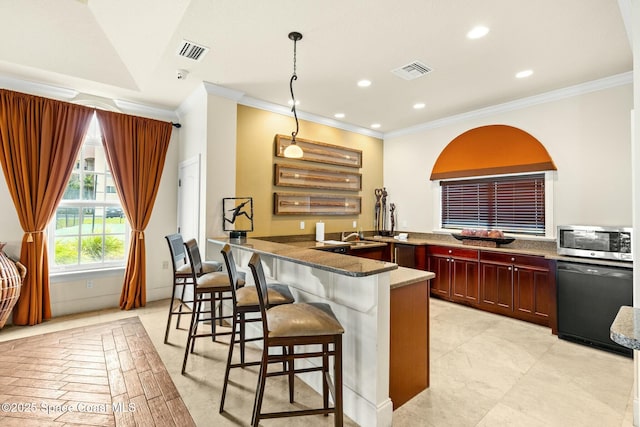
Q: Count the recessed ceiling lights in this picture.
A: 7